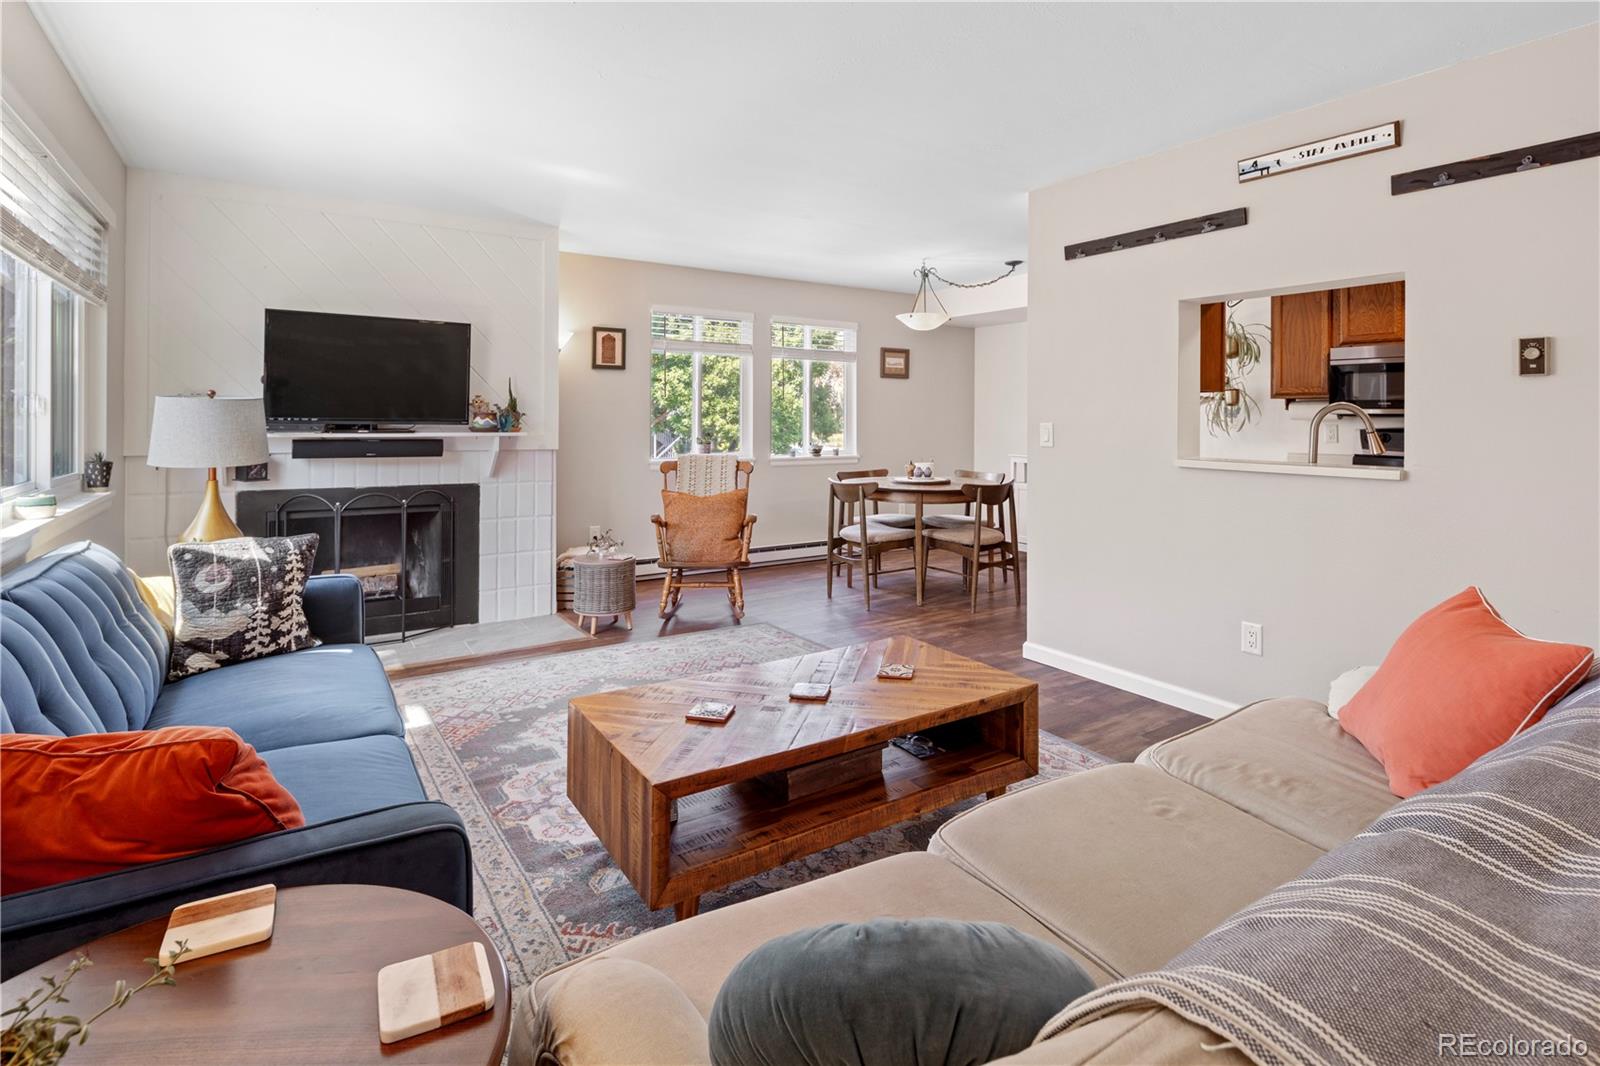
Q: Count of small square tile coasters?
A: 3